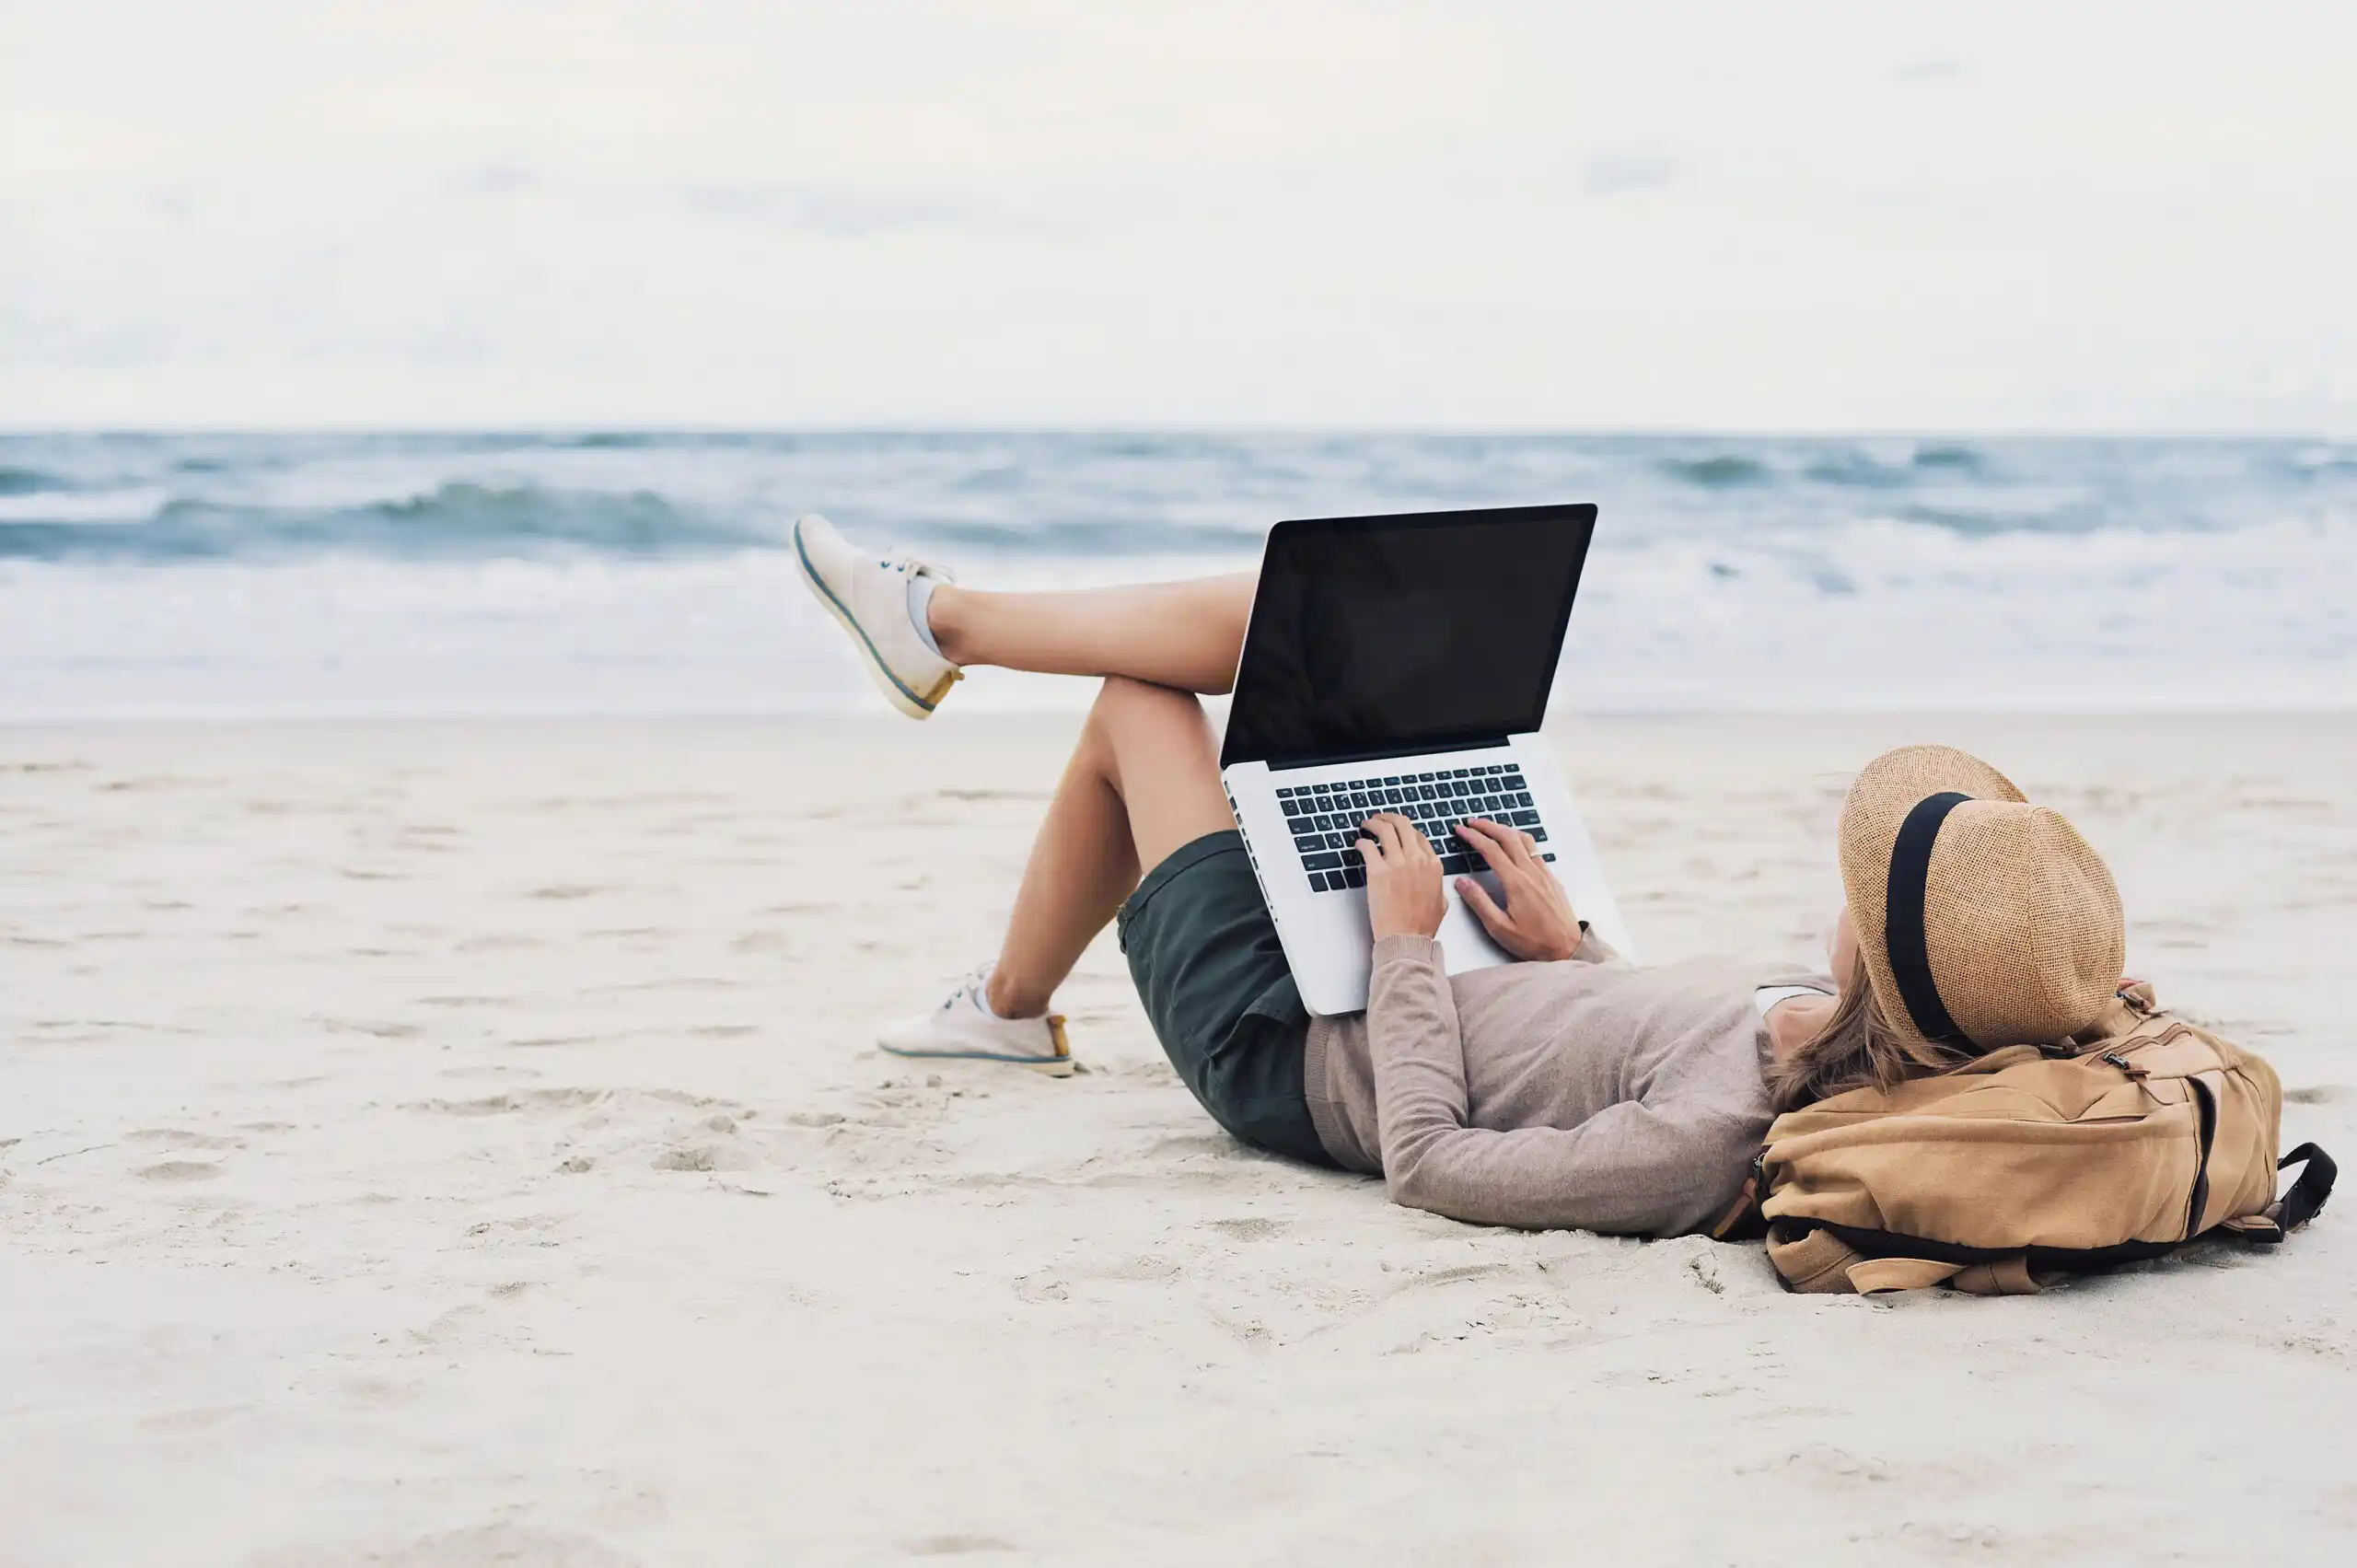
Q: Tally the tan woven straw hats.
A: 1